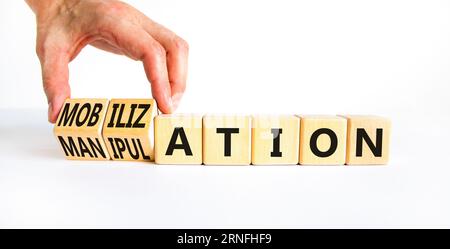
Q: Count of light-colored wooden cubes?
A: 7